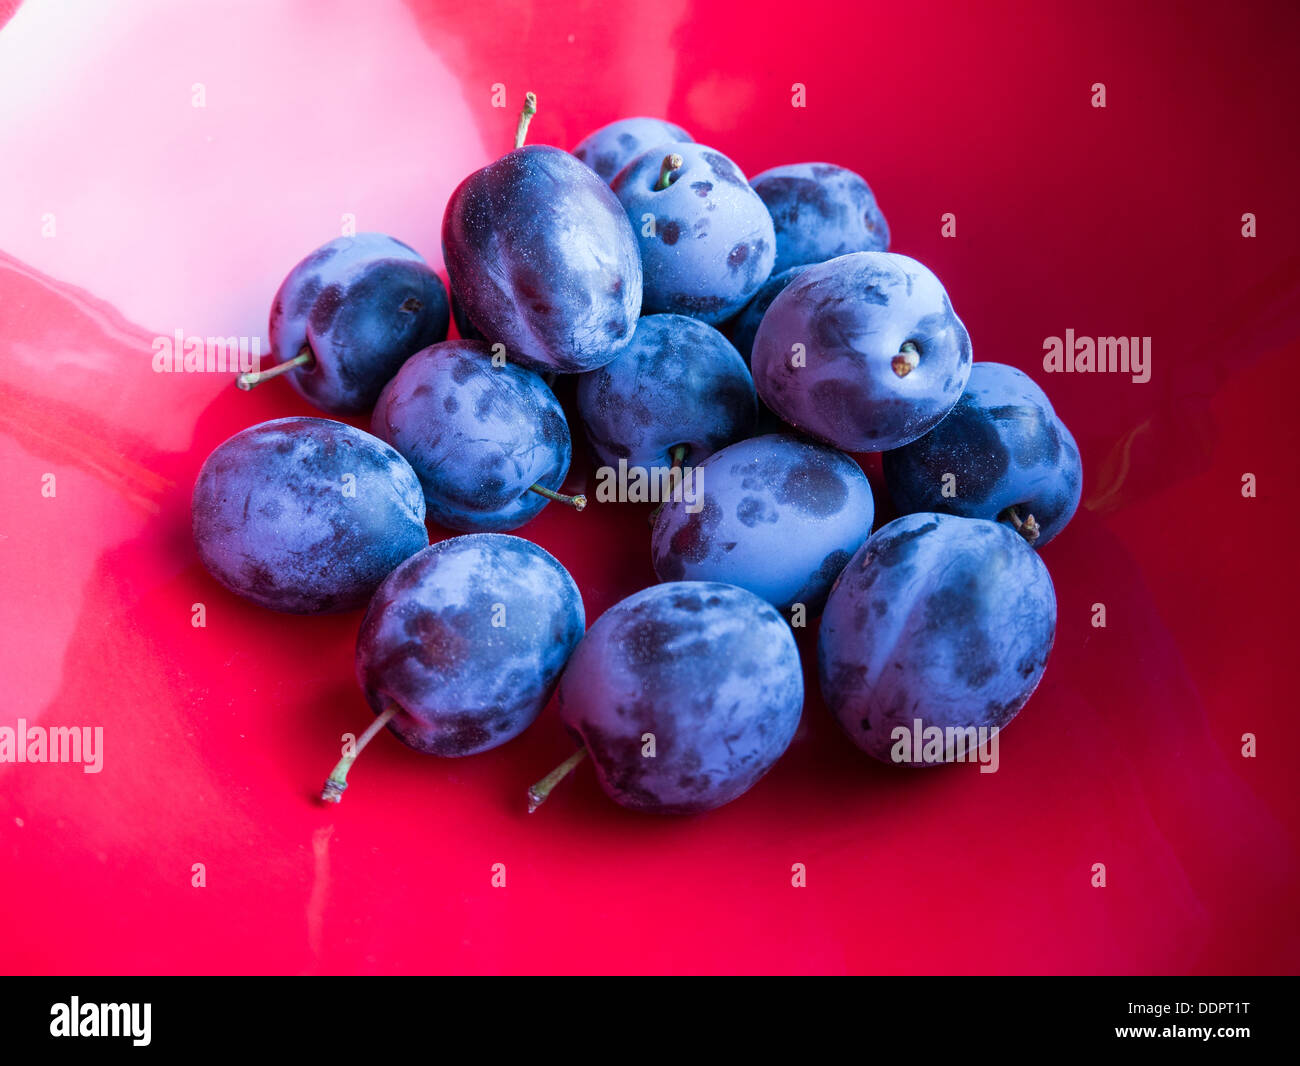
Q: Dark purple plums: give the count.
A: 15